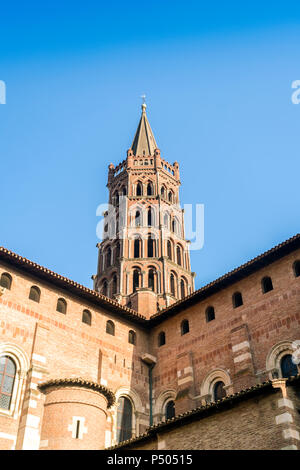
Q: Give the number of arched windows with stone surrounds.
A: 5